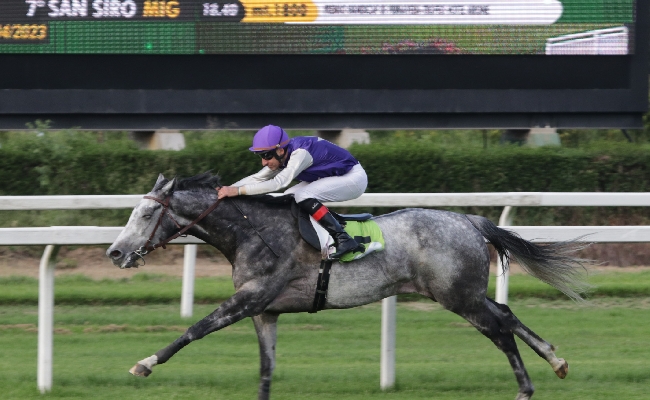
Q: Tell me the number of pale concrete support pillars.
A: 3